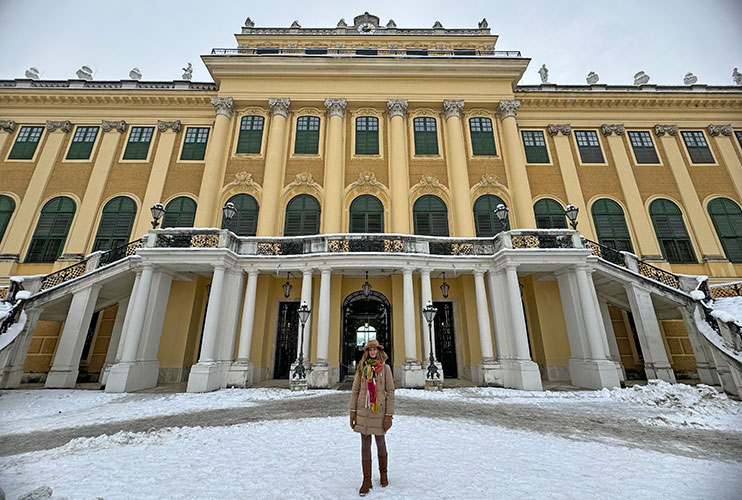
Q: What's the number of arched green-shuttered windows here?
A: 13